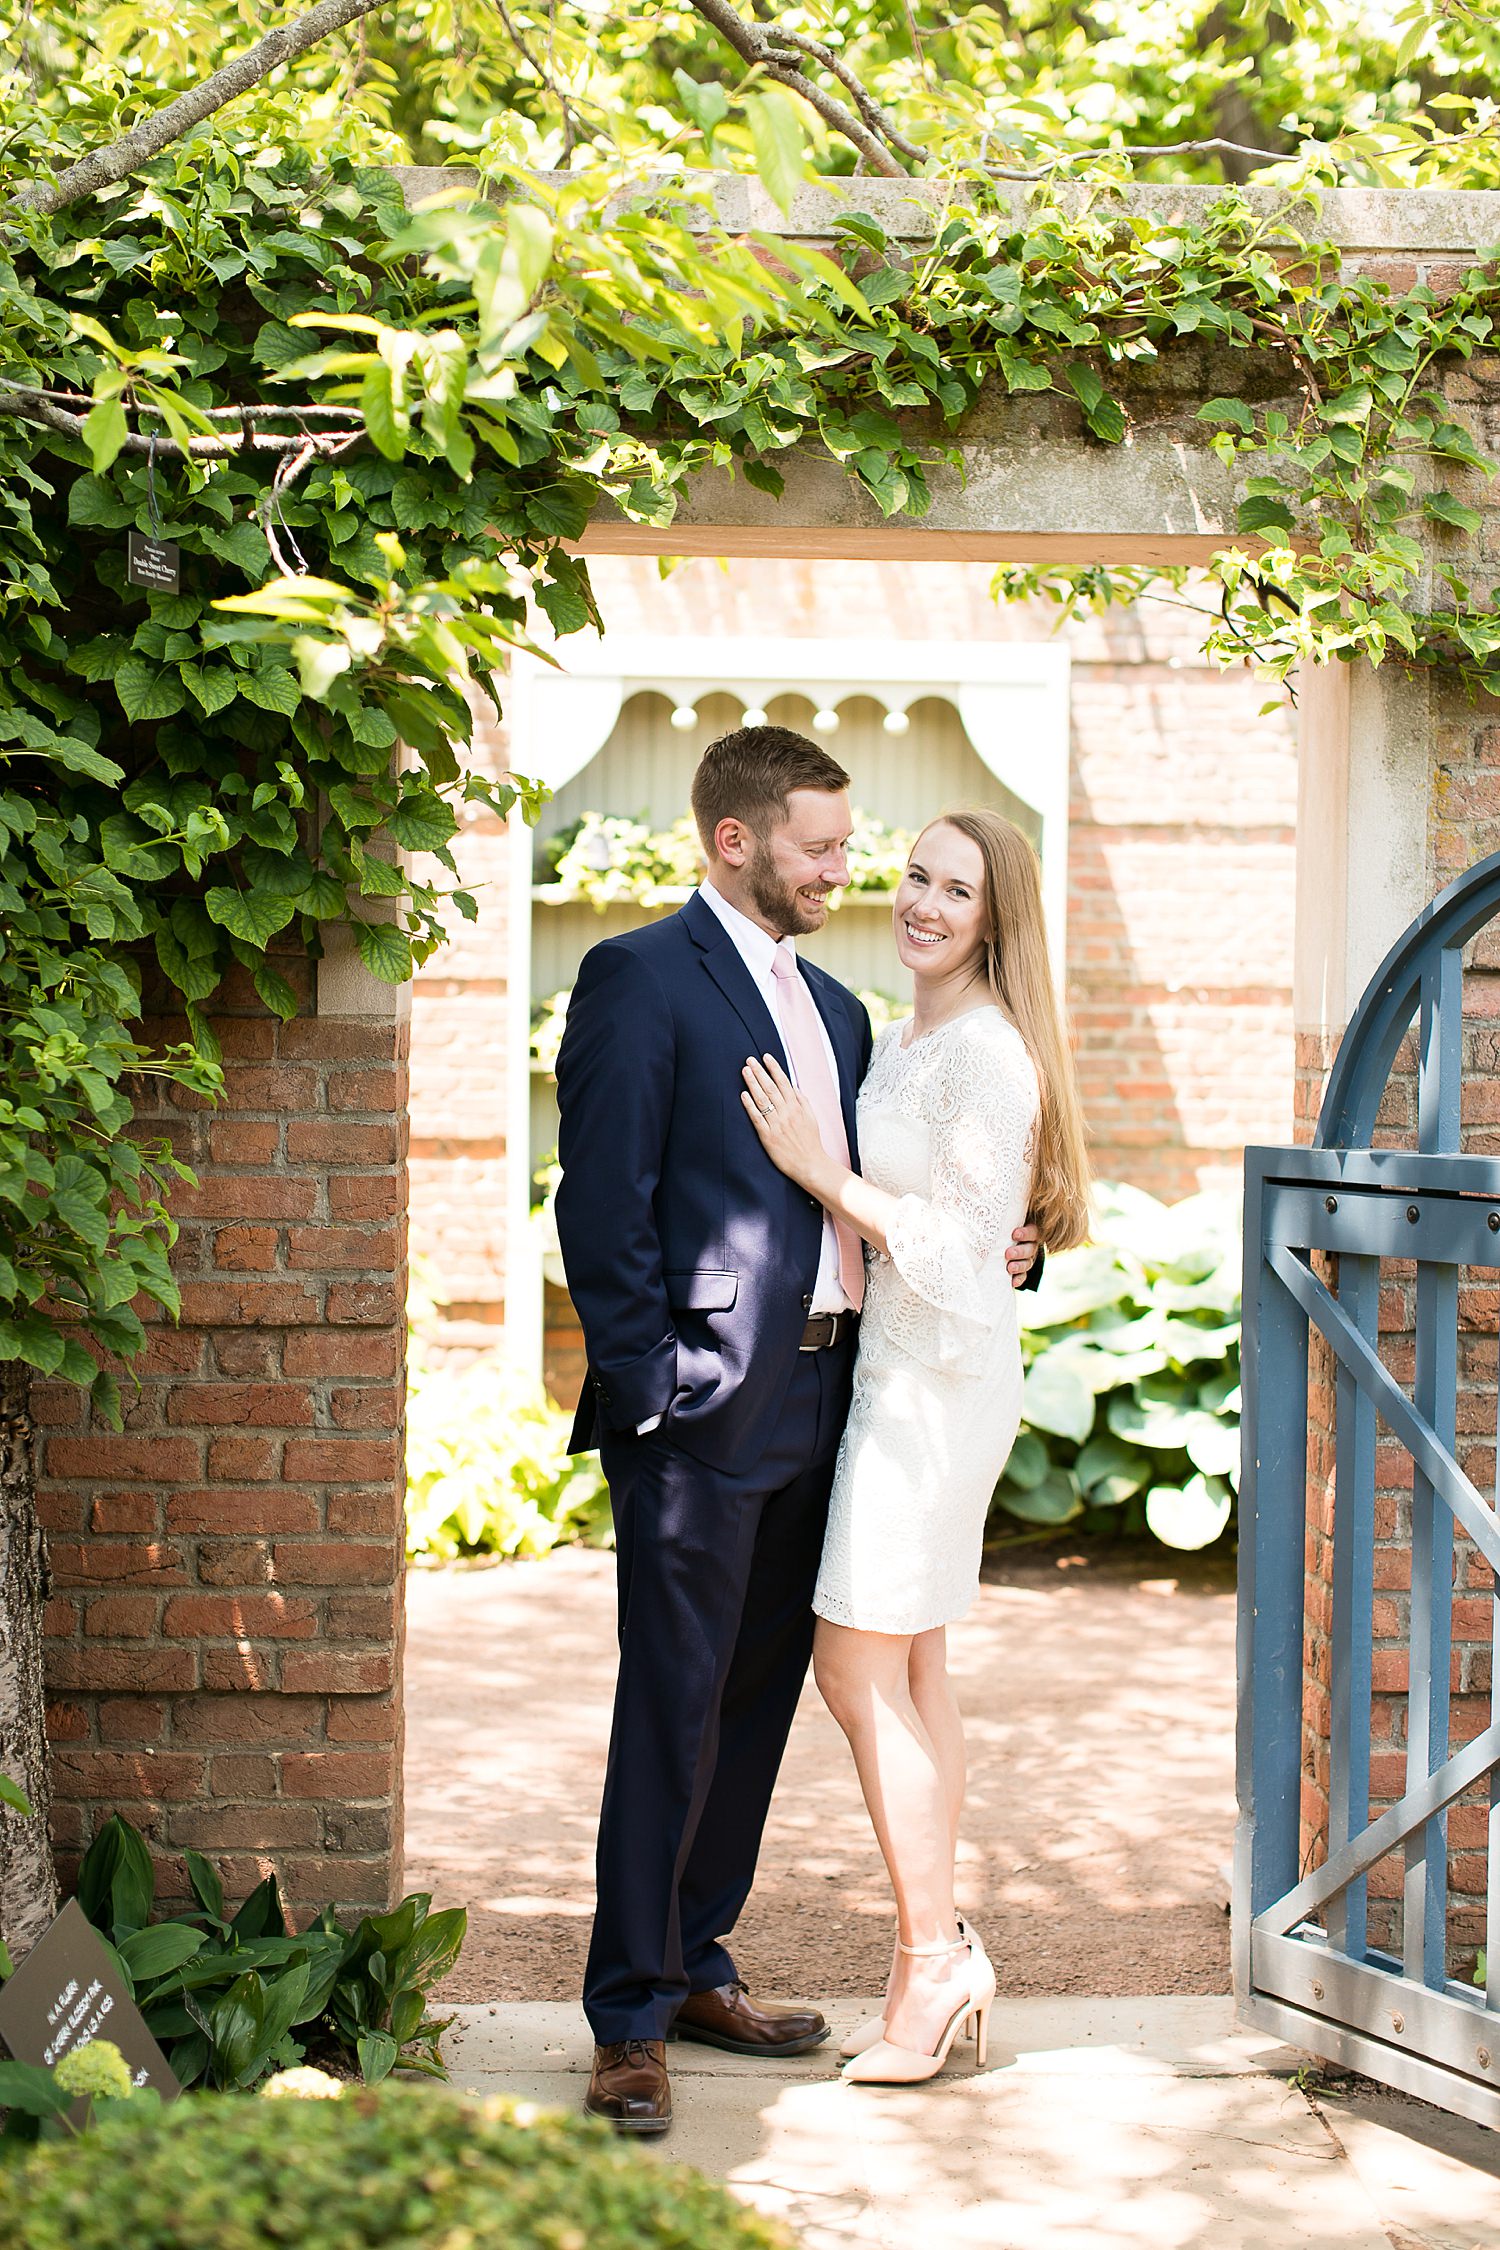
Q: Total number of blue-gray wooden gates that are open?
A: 1